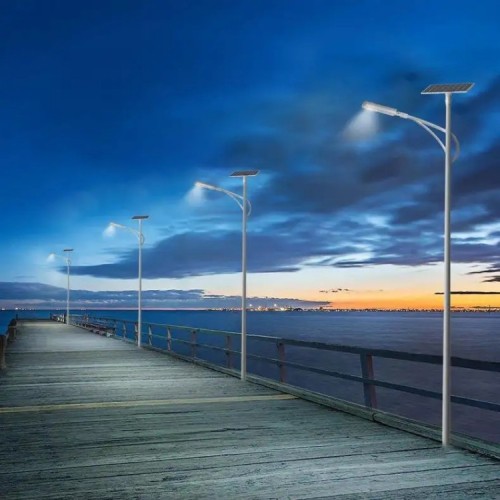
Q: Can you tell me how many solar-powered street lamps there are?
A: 4